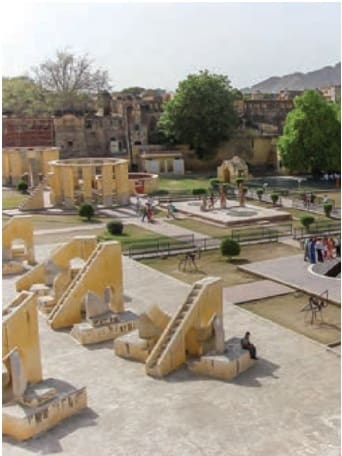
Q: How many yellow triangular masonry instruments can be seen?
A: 5